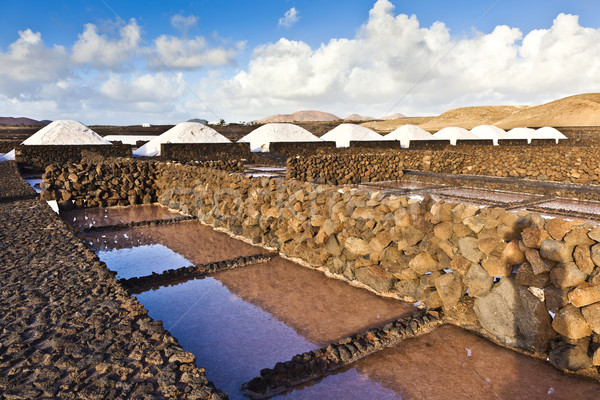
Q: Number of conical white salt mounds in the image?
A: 9